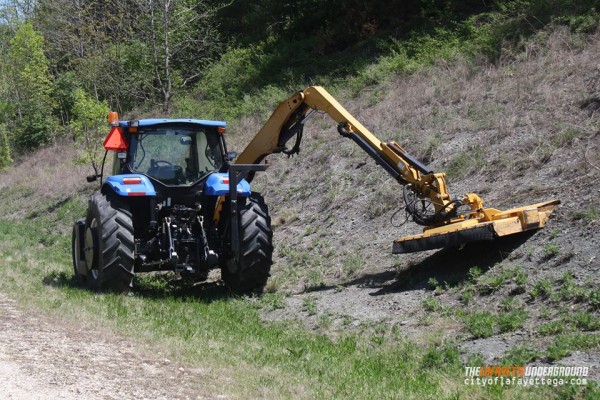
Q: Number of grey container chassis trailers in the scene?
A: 0